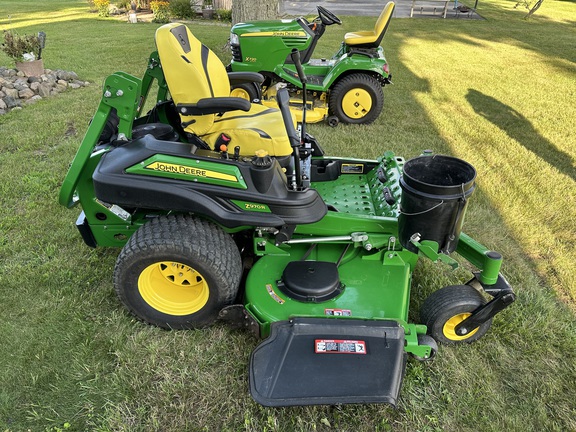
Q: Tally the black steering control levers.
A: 2